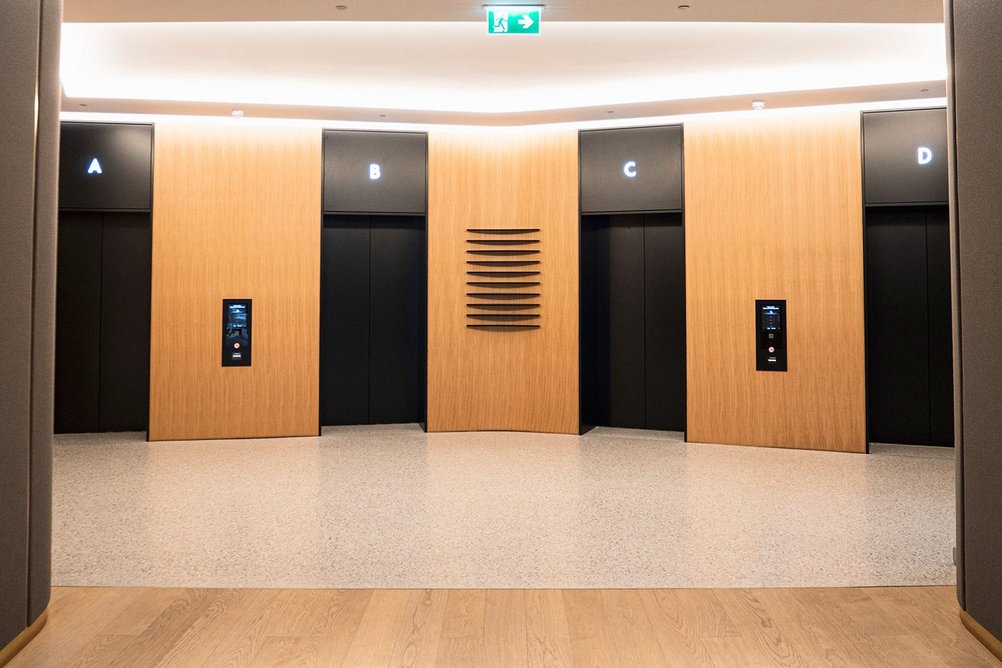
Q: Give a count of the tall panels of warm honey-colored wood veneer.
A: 3